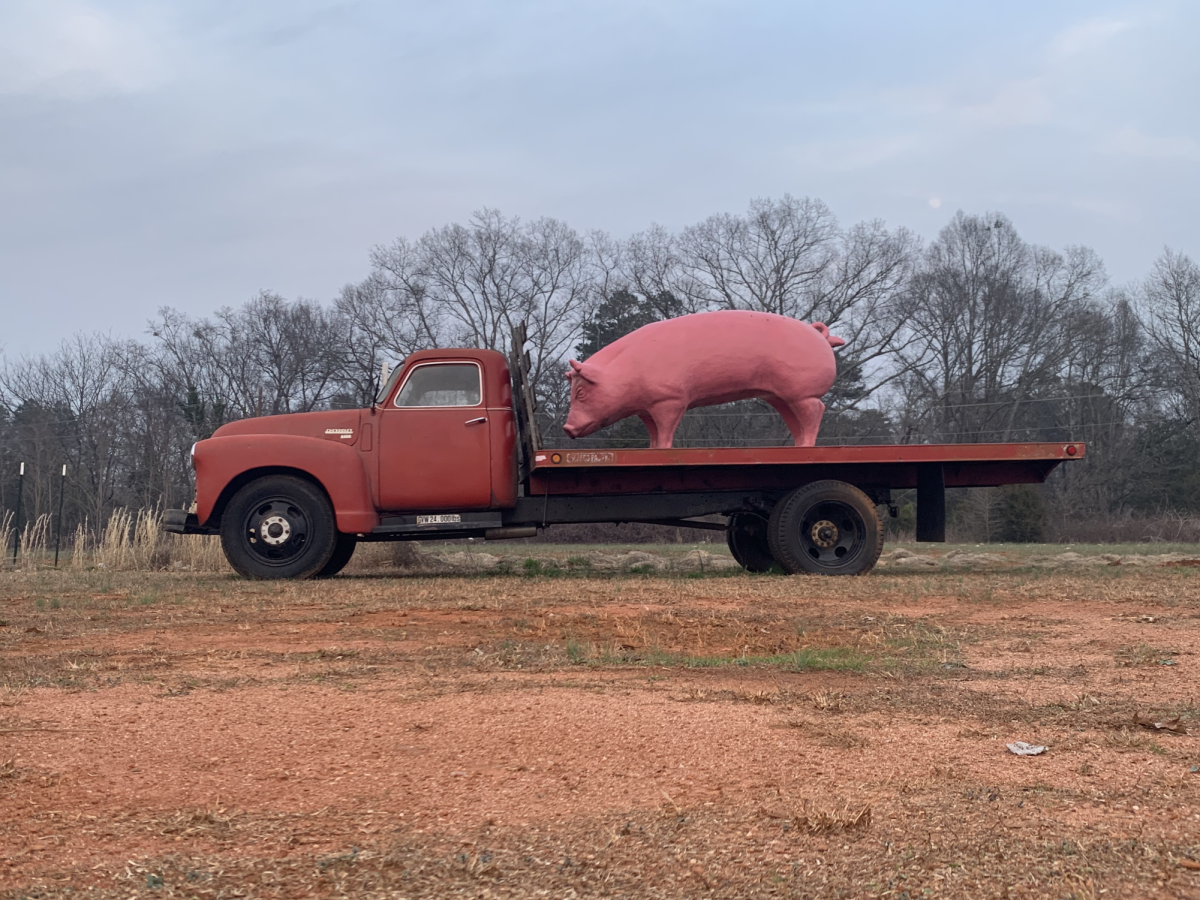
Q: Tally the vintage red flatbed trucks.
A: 1